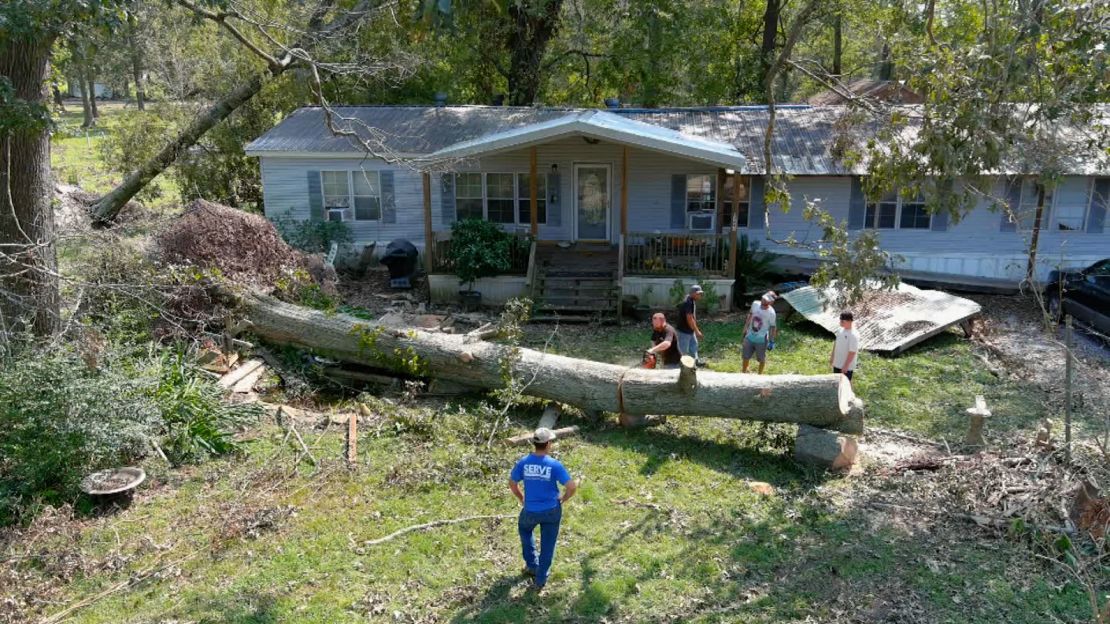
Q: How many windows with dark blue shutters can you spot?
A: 5